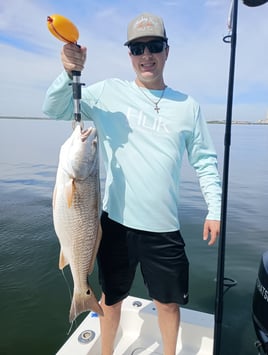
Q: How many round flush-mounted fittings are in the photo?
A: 2